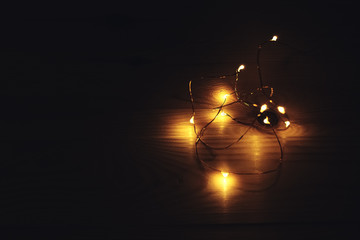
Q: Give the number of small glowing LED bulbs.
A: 10